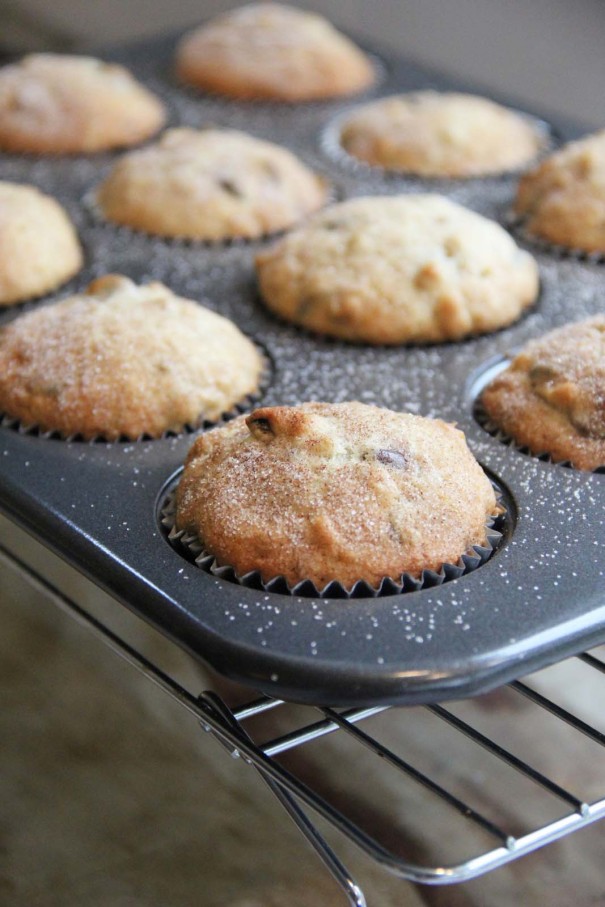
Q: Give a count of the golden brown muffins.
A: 10